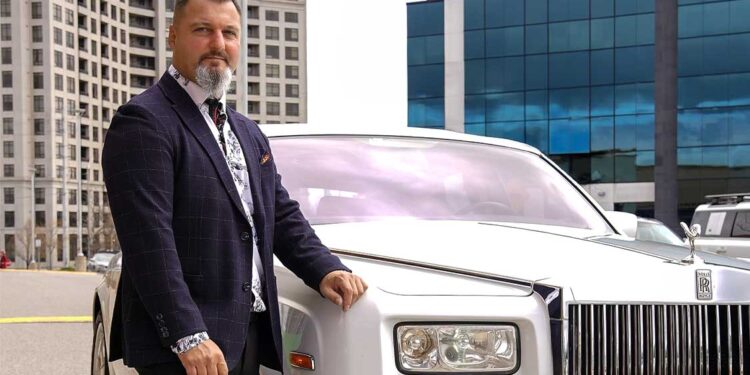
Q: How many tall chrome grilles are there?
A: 1